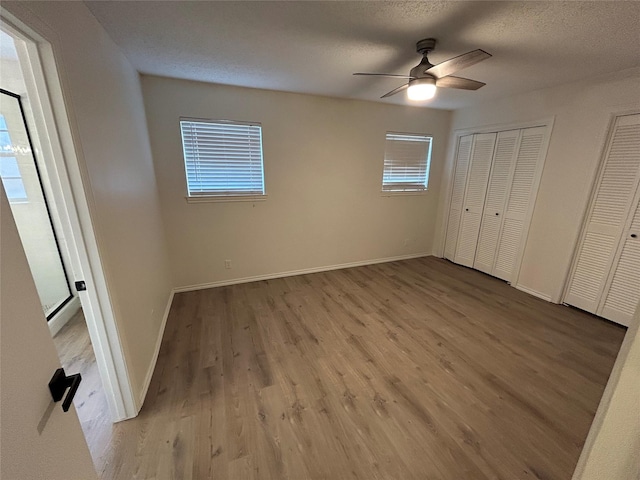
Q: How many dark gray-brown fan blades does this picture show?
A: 4